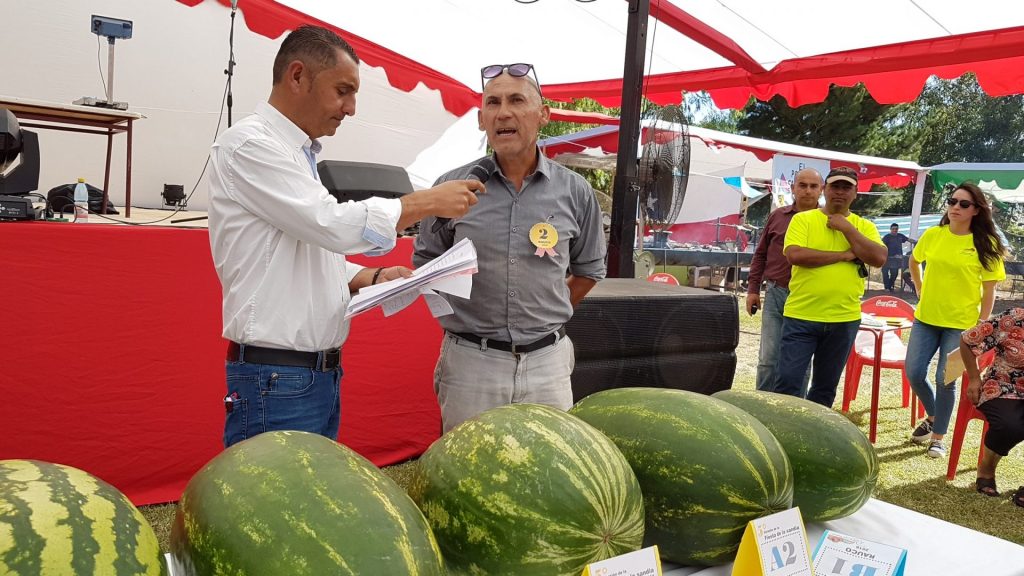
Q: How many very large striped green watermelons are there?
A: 5